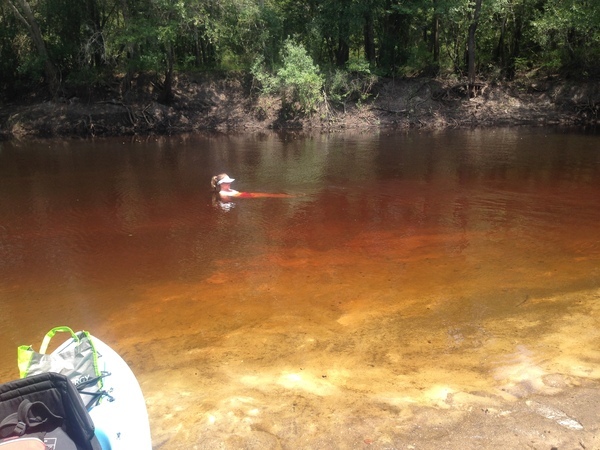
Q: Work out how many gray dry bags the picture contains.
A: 1